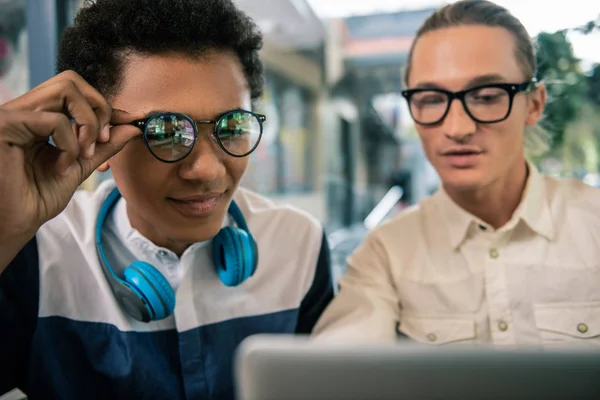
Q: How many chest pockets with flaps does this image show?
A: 2